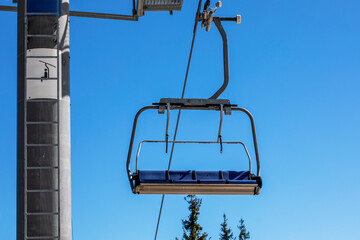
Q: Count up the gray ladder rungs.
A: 11